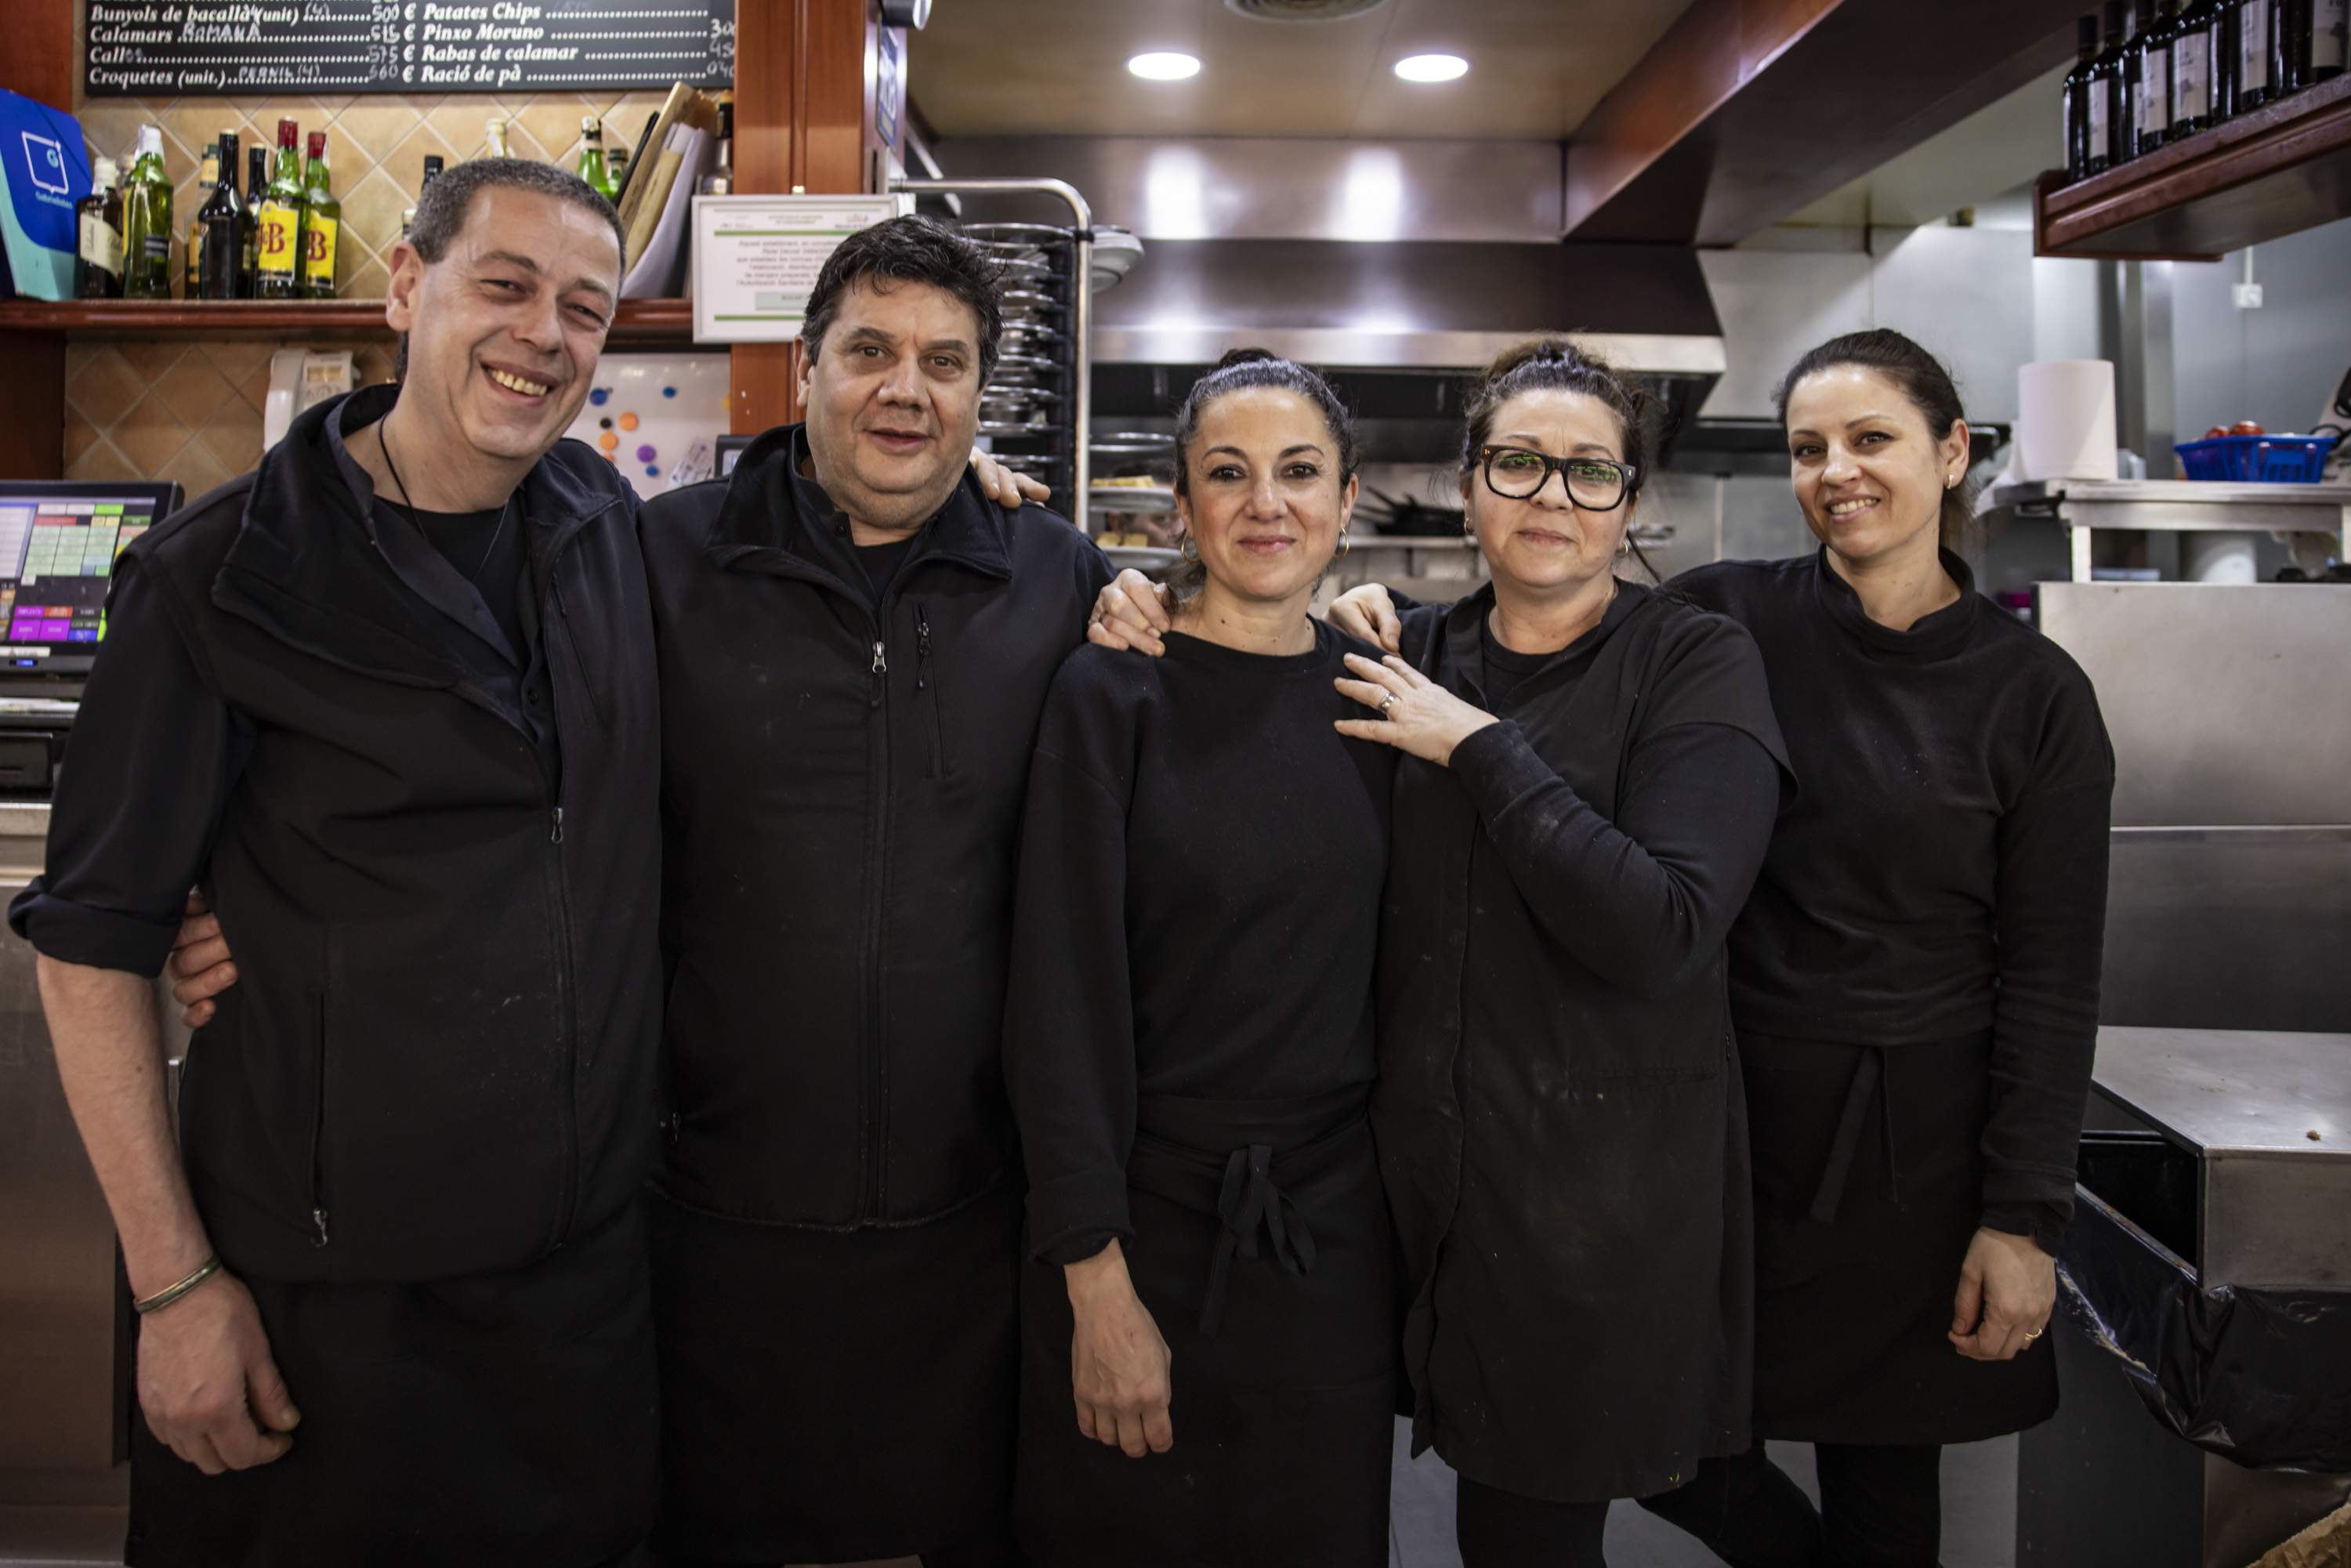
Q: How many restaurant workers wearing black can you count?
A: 5